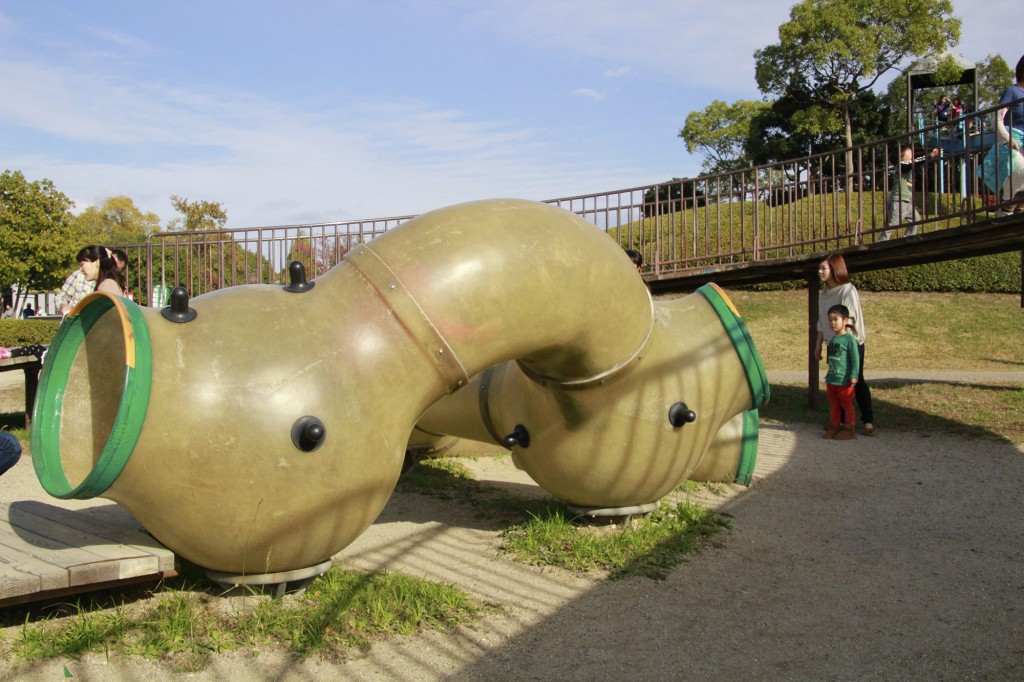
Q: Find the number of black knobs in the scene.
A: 5